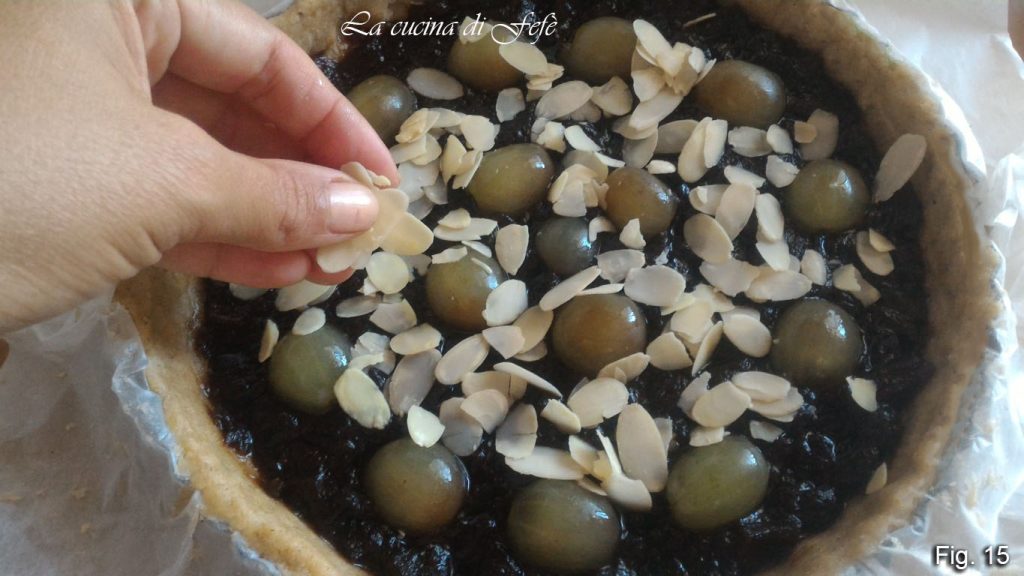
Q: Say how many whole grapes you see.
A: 15